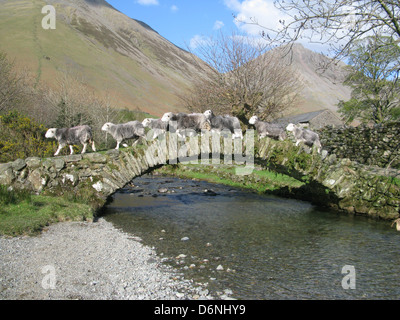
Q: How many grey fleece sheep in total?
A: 7